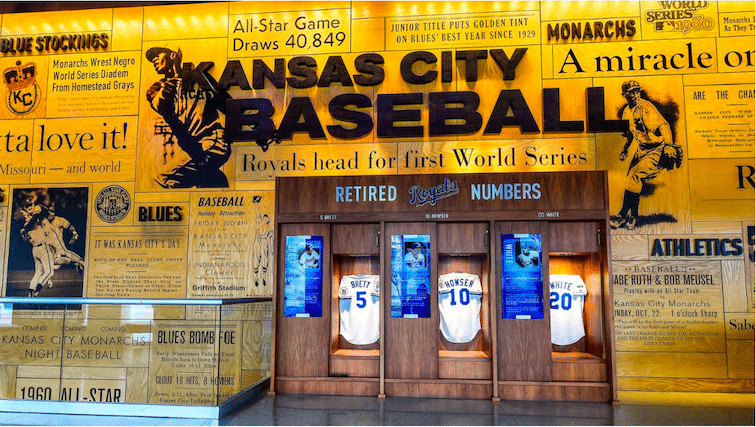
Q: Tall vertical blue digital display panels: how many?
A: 3